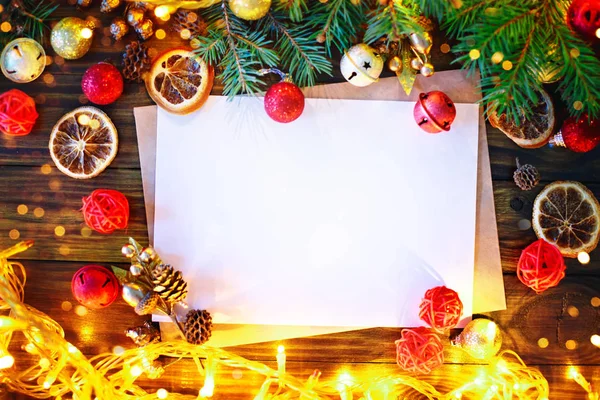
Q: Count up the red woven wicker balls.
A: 5